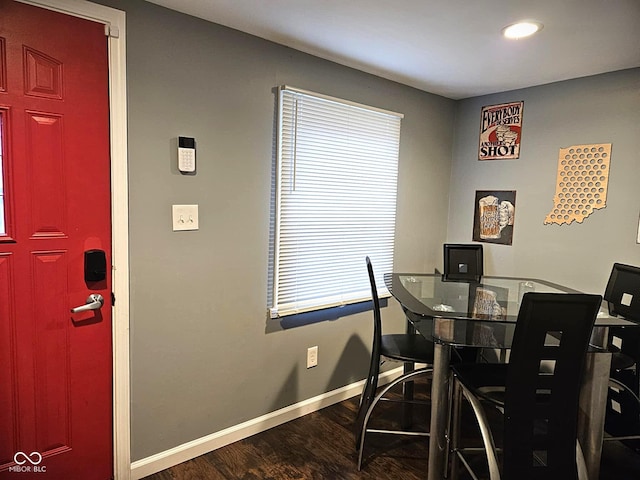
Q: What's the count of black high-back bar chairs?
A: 4